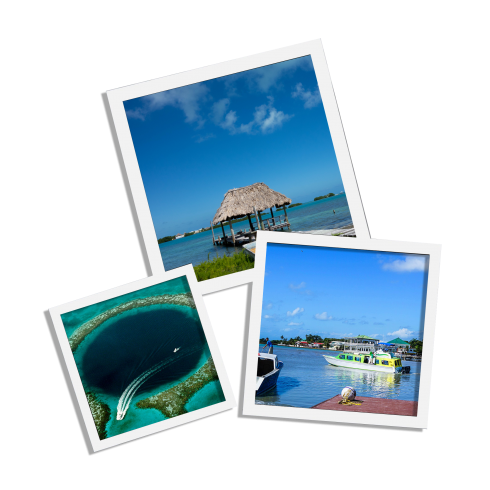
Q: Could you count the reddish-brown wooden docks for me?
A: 1